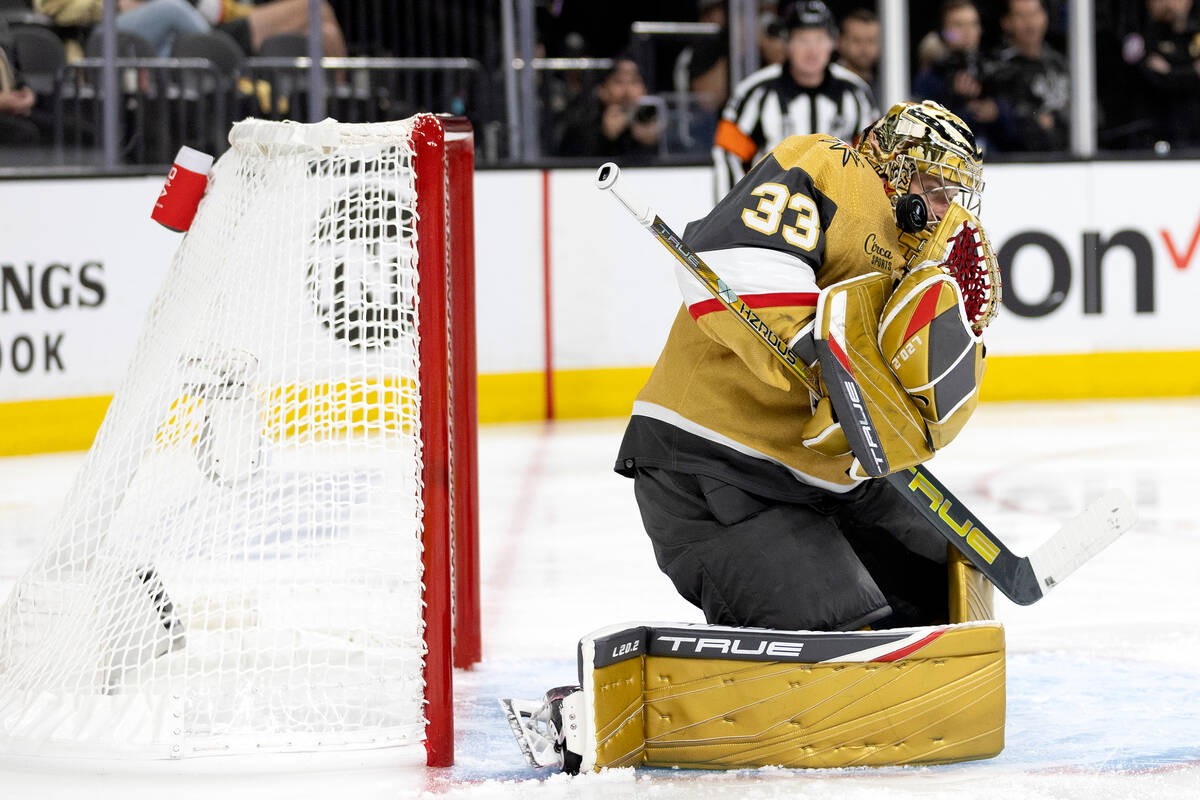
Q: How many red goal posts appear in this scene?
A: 2